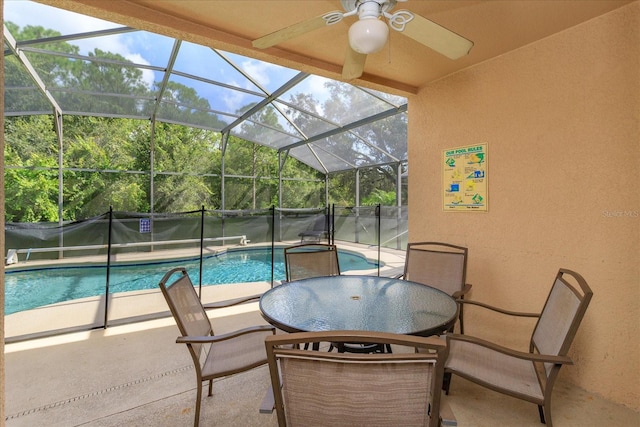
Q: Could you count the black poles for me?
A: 6